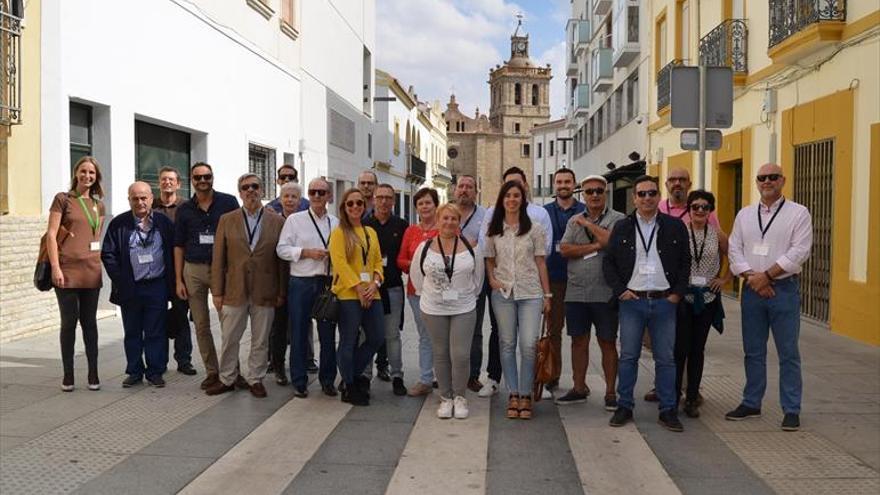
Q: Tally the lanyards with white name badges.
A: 11